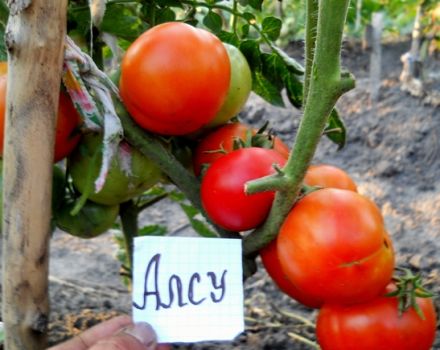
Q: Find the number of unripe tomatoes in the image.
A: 3